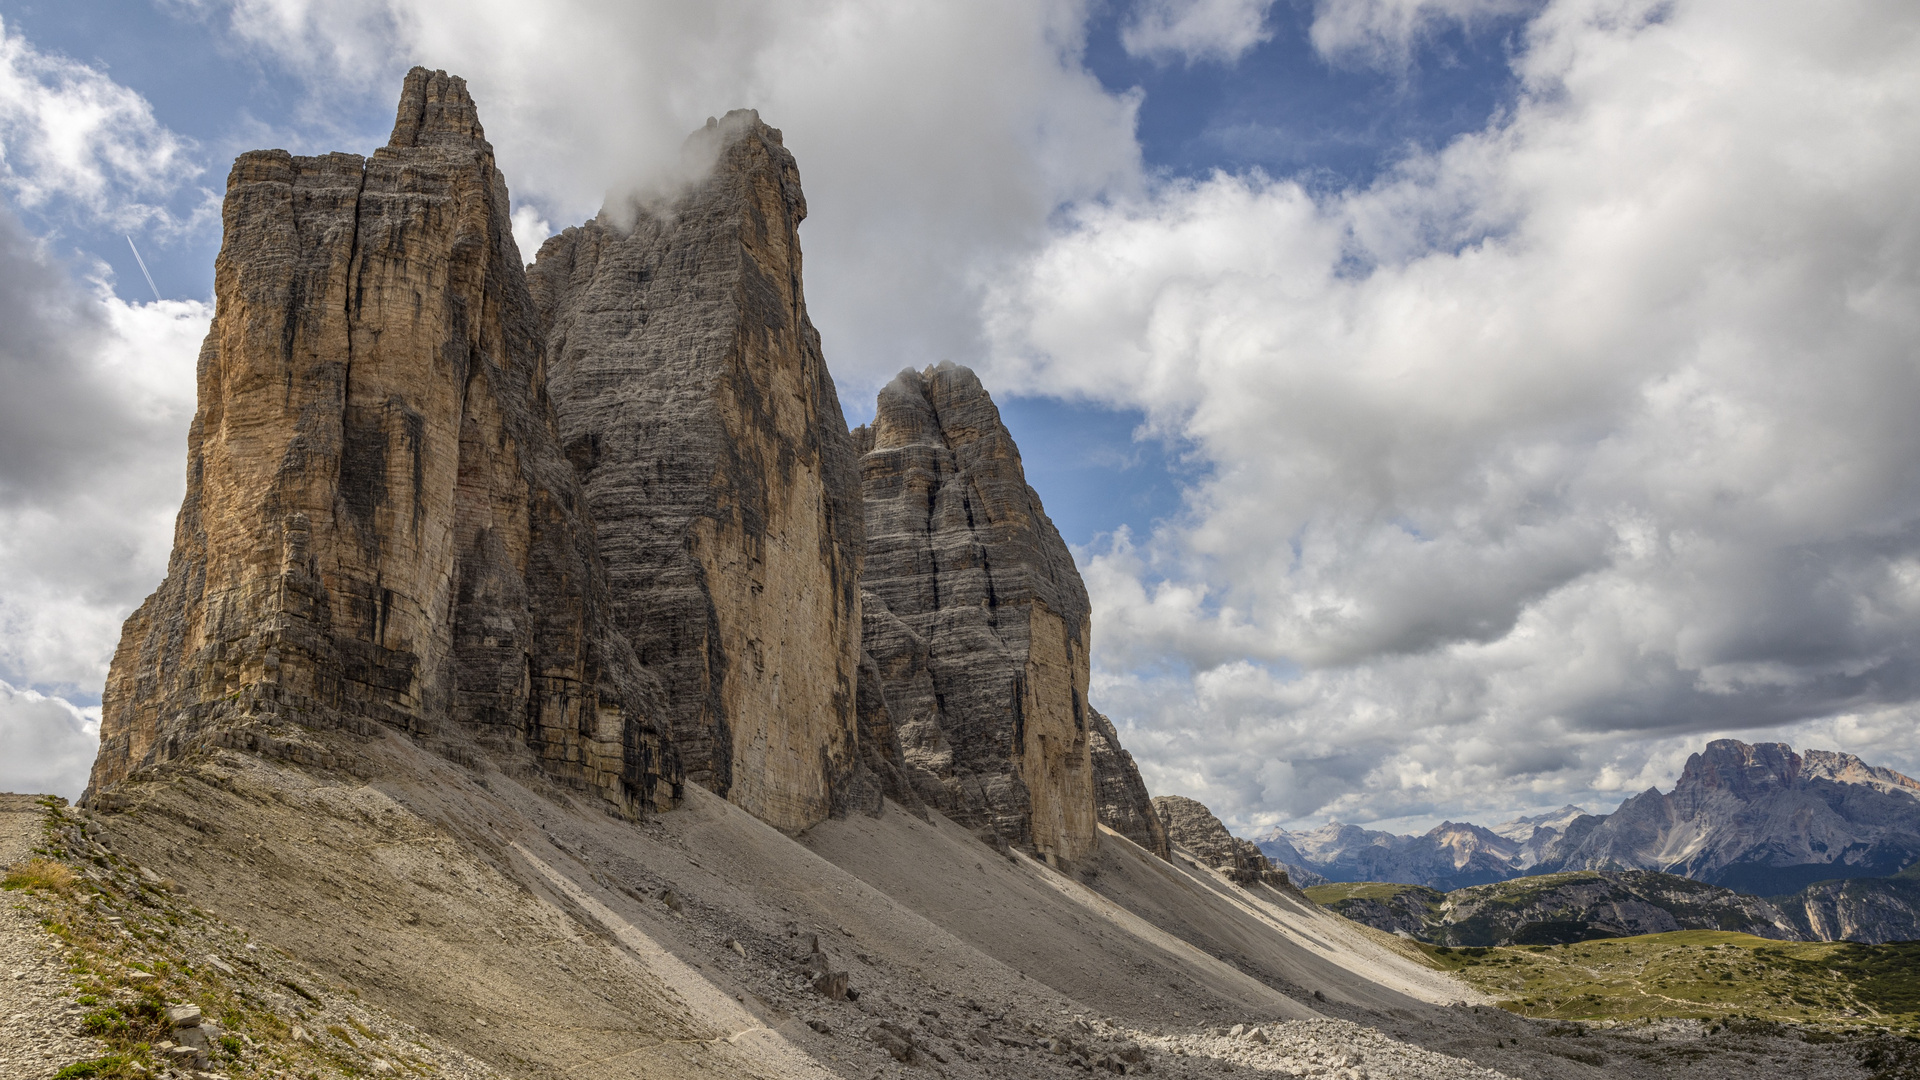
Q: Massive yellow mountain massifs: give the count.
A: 3